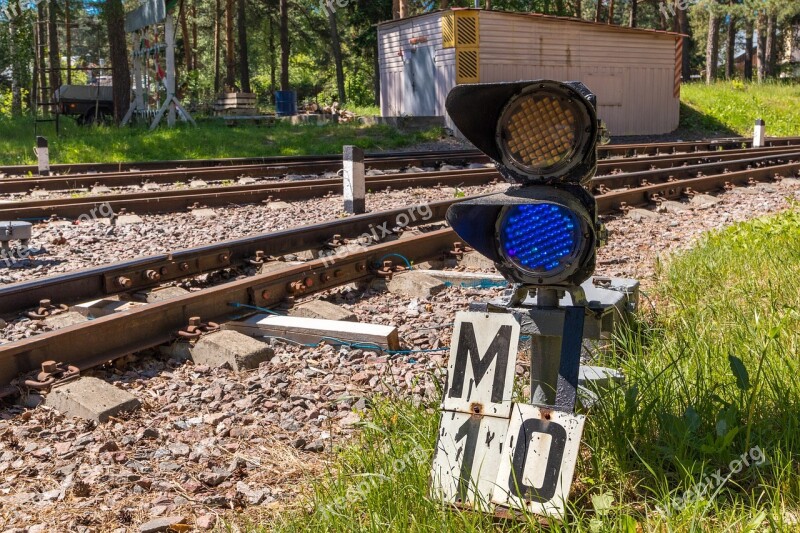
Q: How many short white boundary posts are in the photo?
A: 3